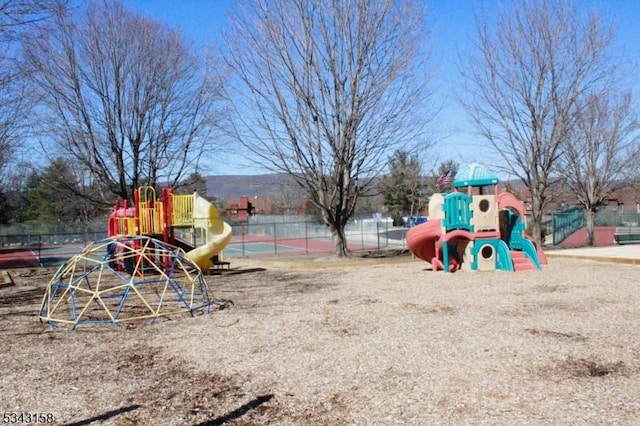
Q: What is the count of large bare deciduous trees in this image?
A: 4